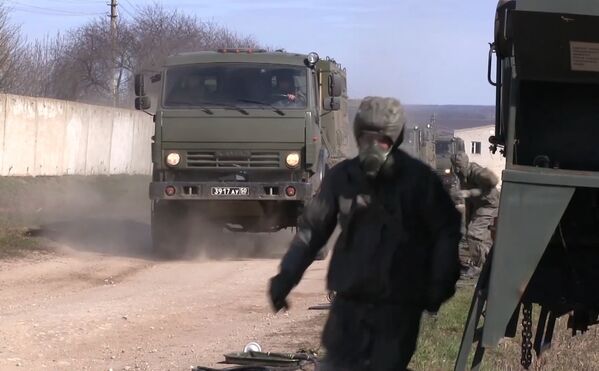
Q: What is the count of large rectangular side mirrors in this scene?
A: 2